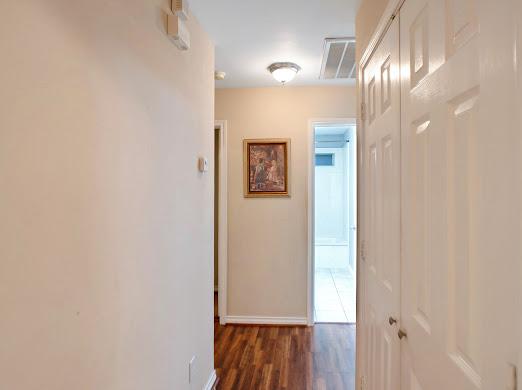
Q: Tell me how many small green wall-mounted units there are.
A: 0